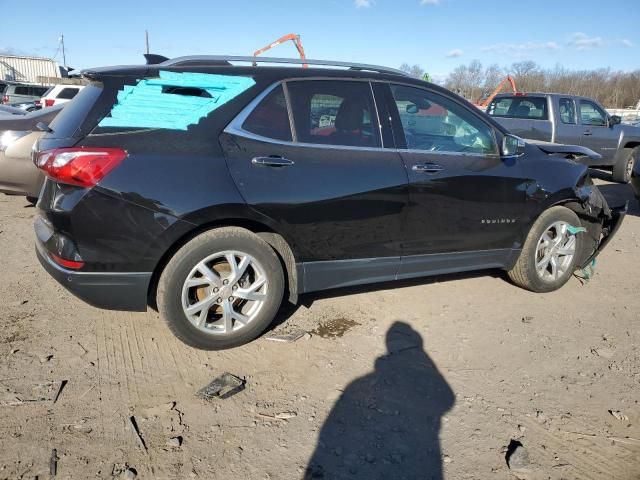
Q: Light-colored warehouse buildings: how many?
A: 1